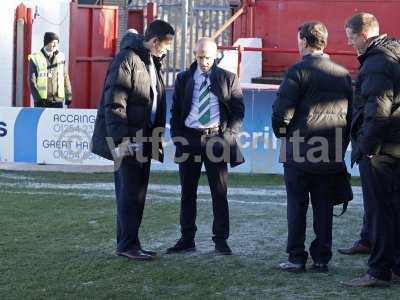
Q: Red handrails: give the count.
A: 1